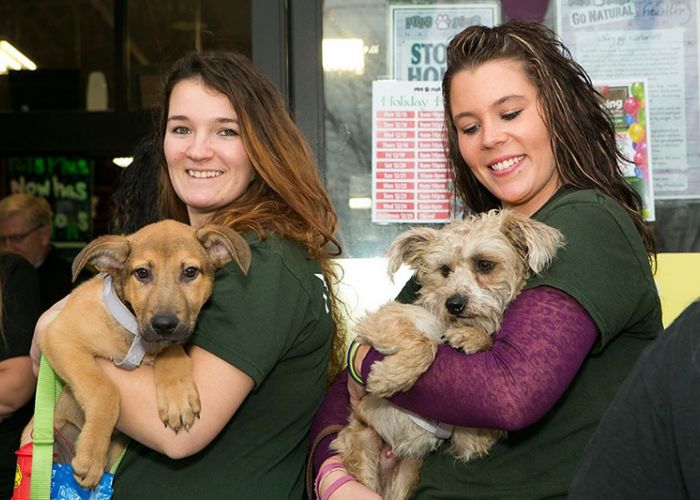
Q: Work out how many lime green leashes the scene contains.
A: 1